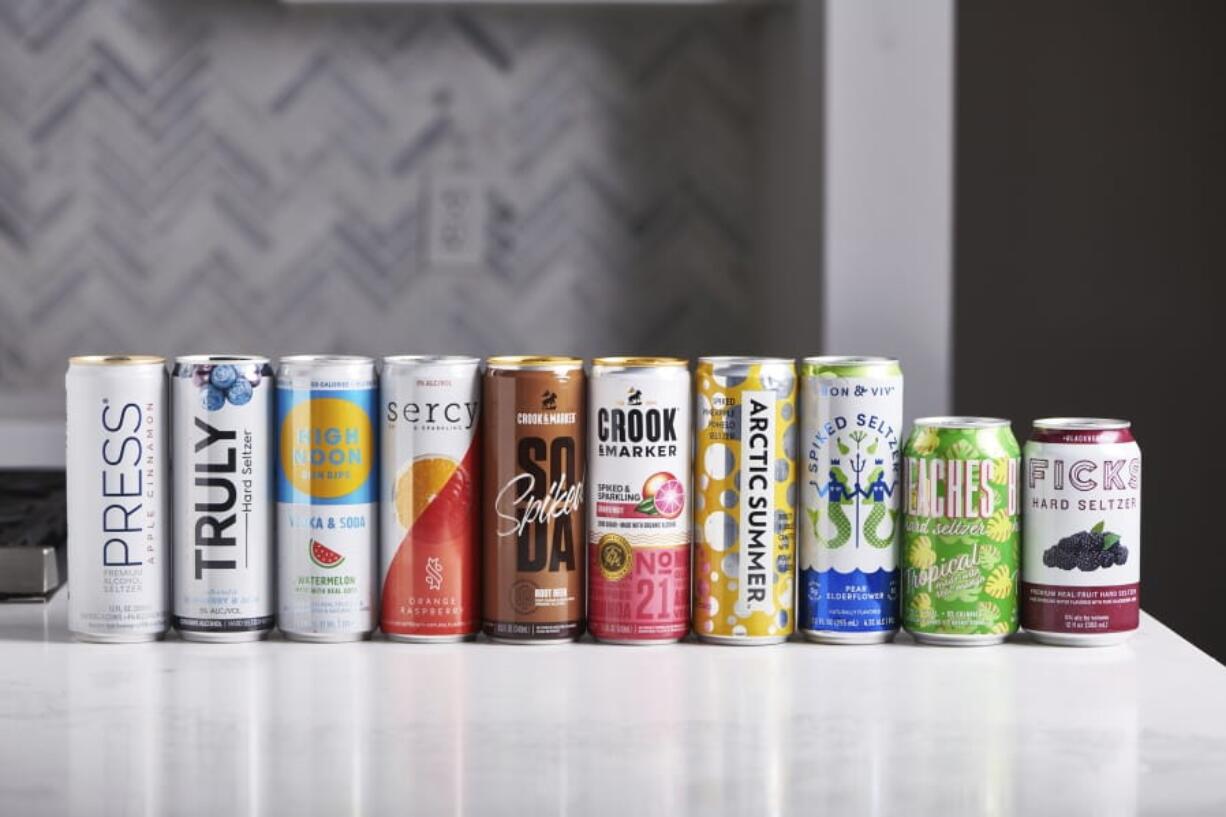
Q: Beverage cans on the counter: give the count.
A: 10